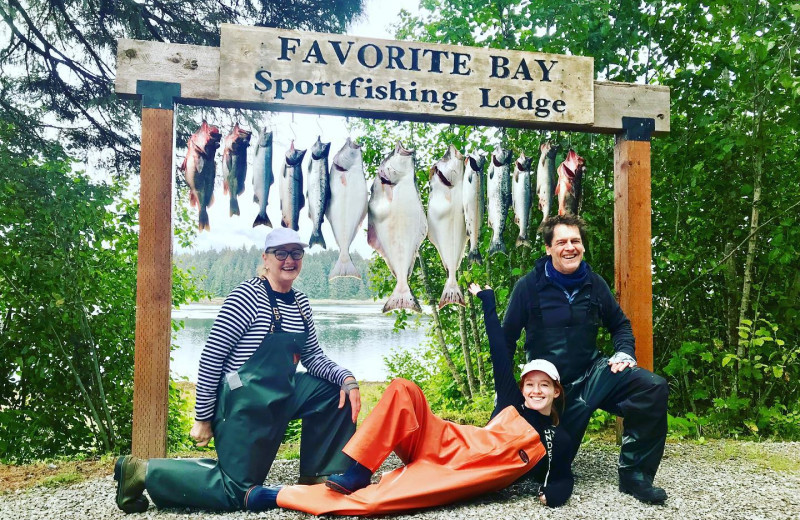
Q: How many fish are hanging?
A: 13